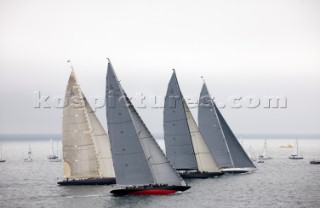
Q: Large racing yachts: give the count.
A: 4